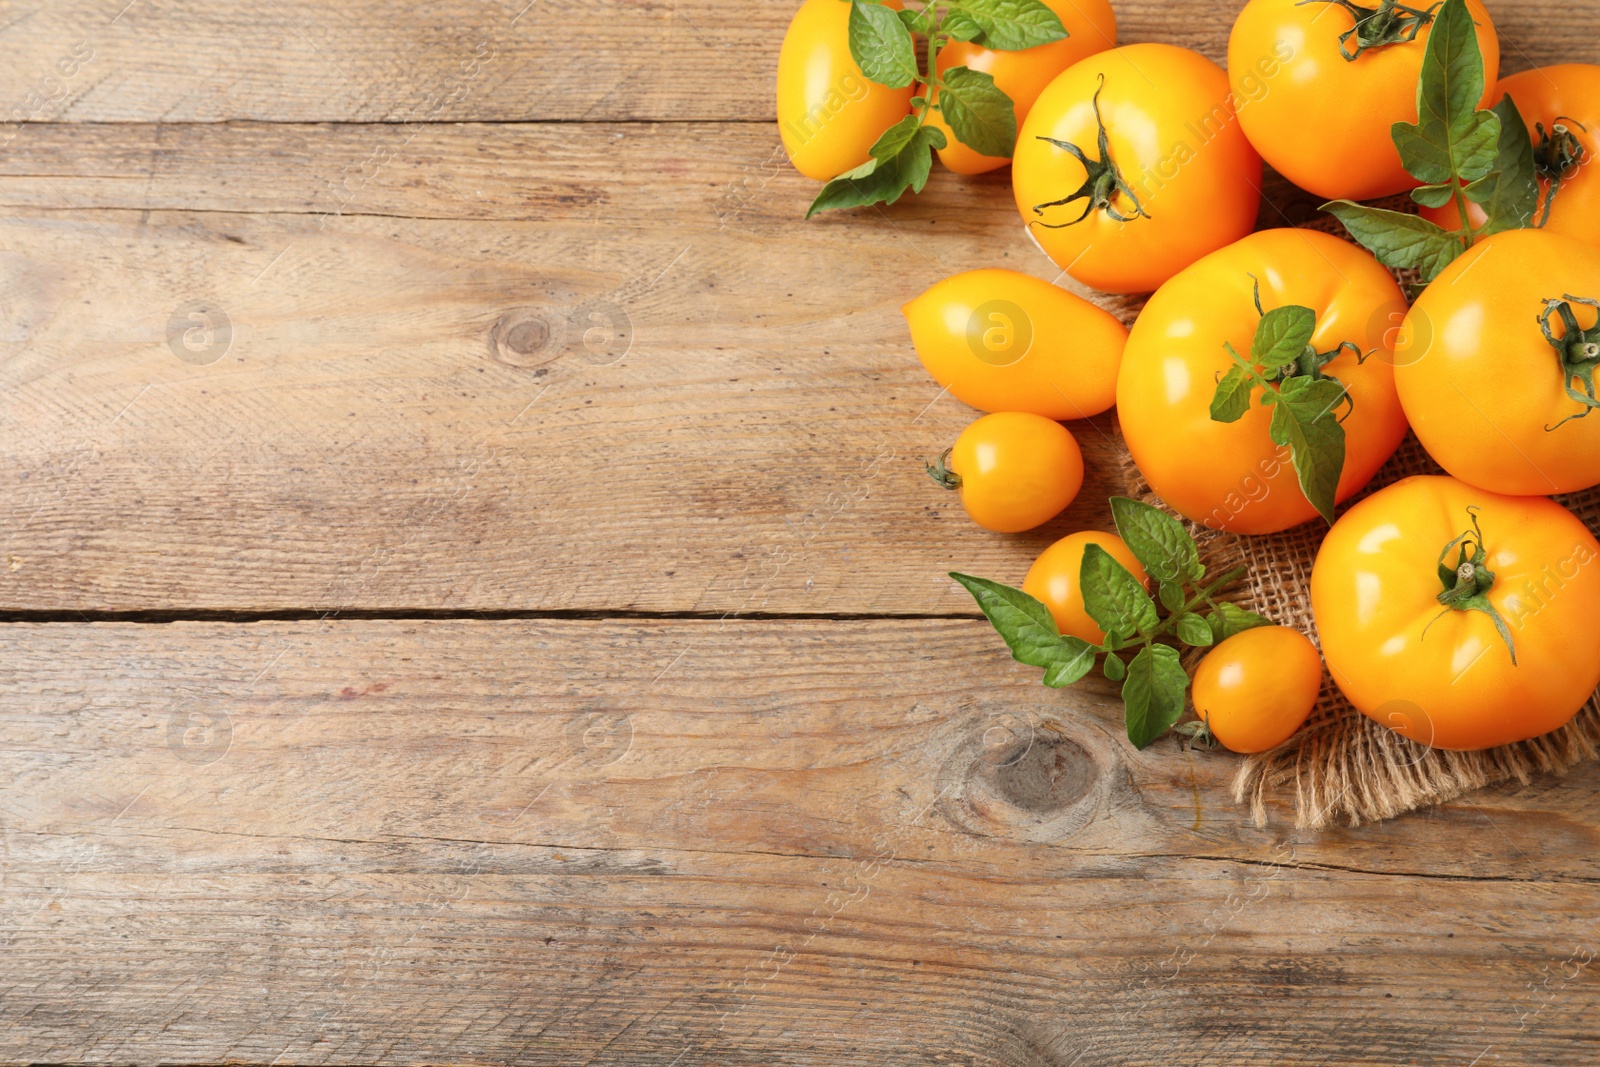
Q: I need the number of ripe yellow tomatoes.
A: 12